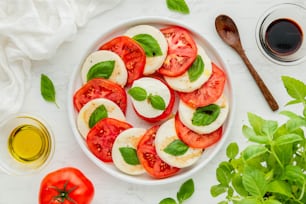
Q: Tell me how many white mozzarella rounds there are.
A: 8